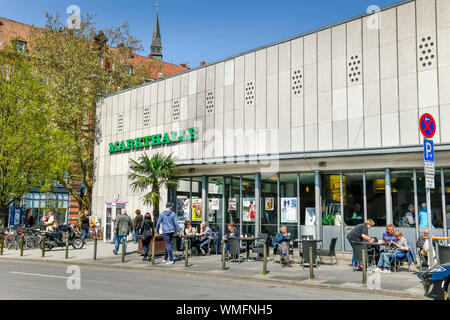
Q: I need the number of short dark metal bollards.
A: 12